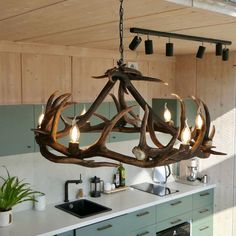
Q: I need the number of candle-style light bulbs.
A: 6